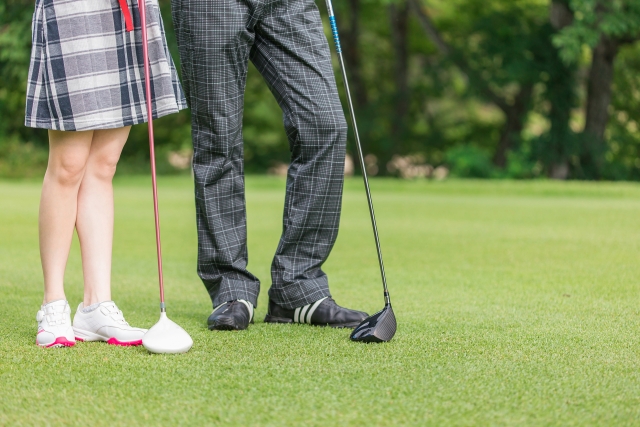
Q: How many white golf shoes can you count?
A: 2